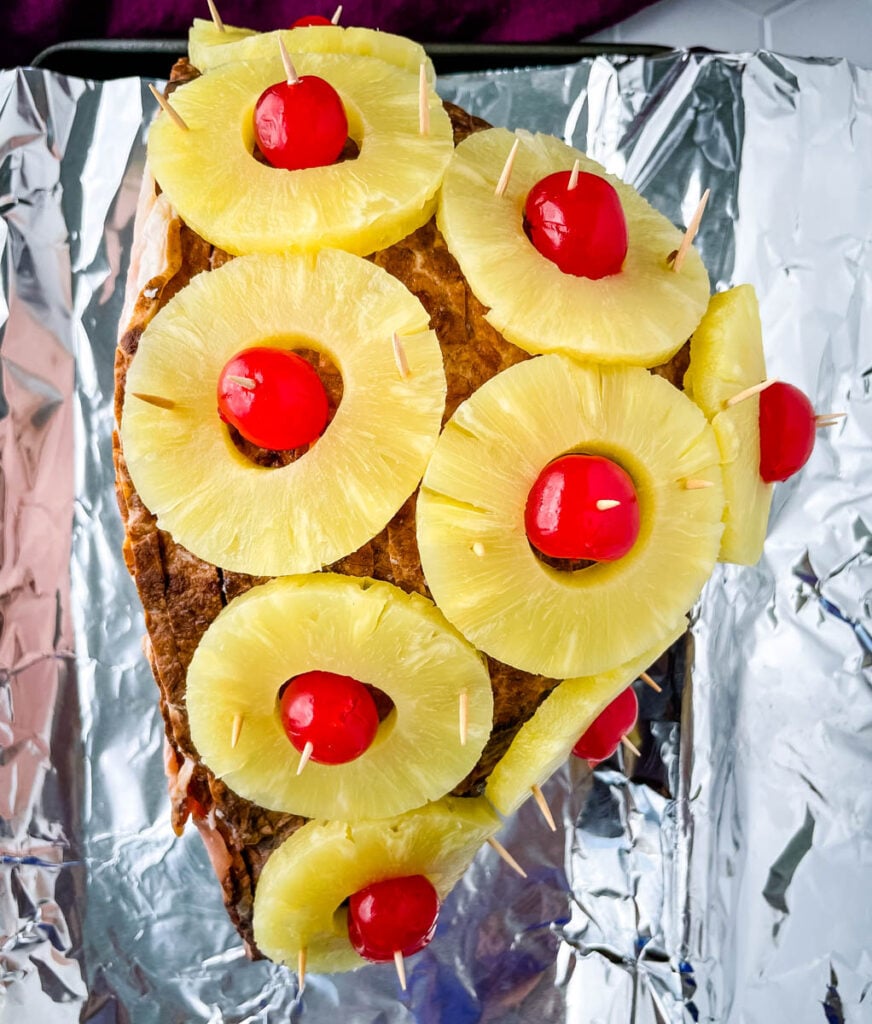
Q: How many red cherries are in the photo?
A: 9